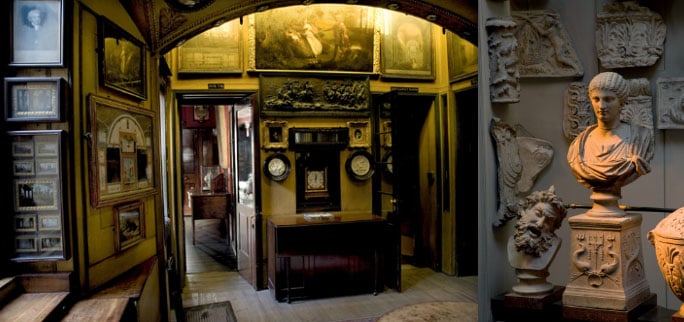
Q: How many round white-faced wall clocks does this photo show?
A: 2